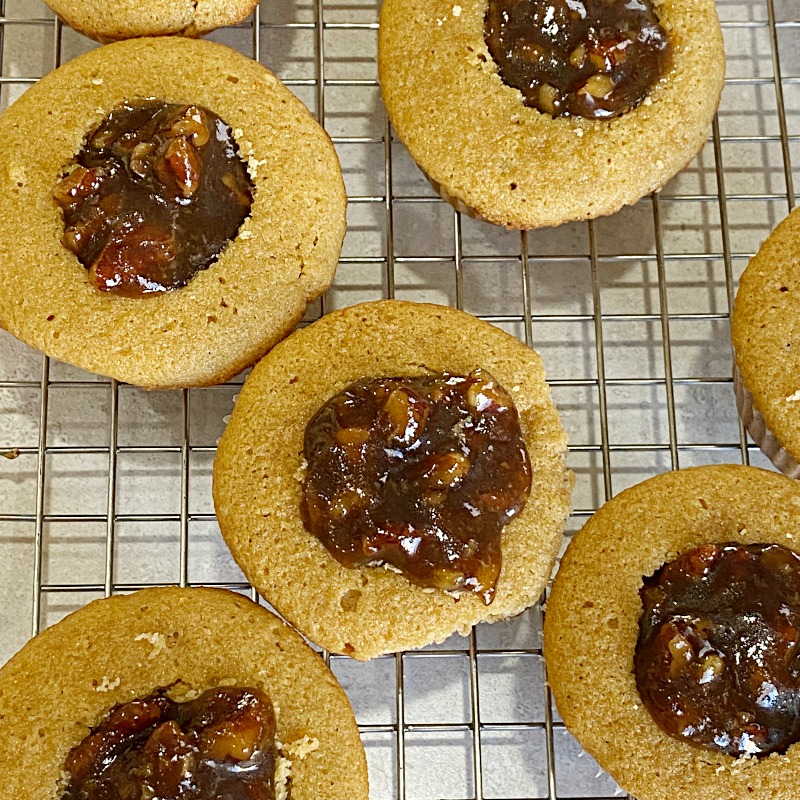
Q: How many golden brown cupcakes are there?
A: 7